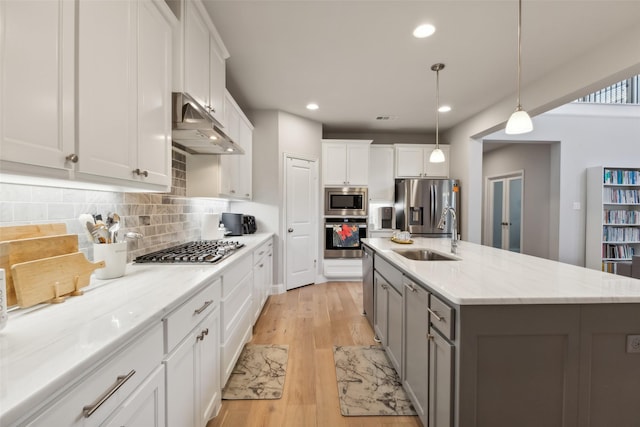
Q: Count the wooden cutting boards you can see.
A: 3